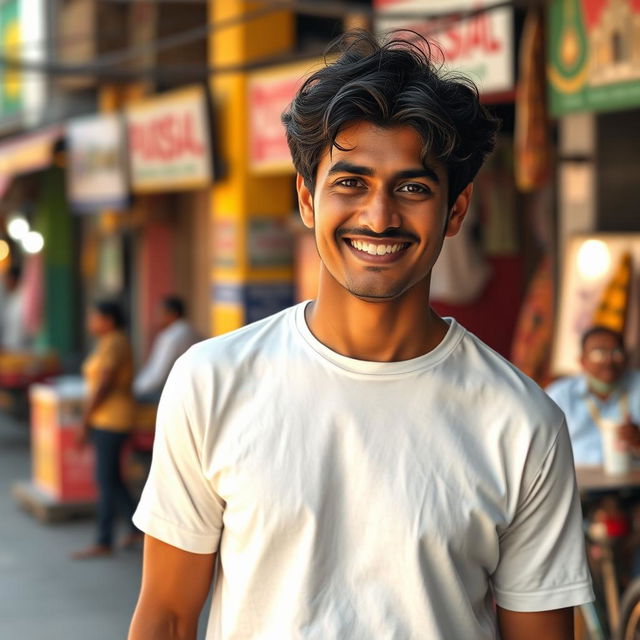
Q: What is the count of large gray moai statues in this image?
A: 0